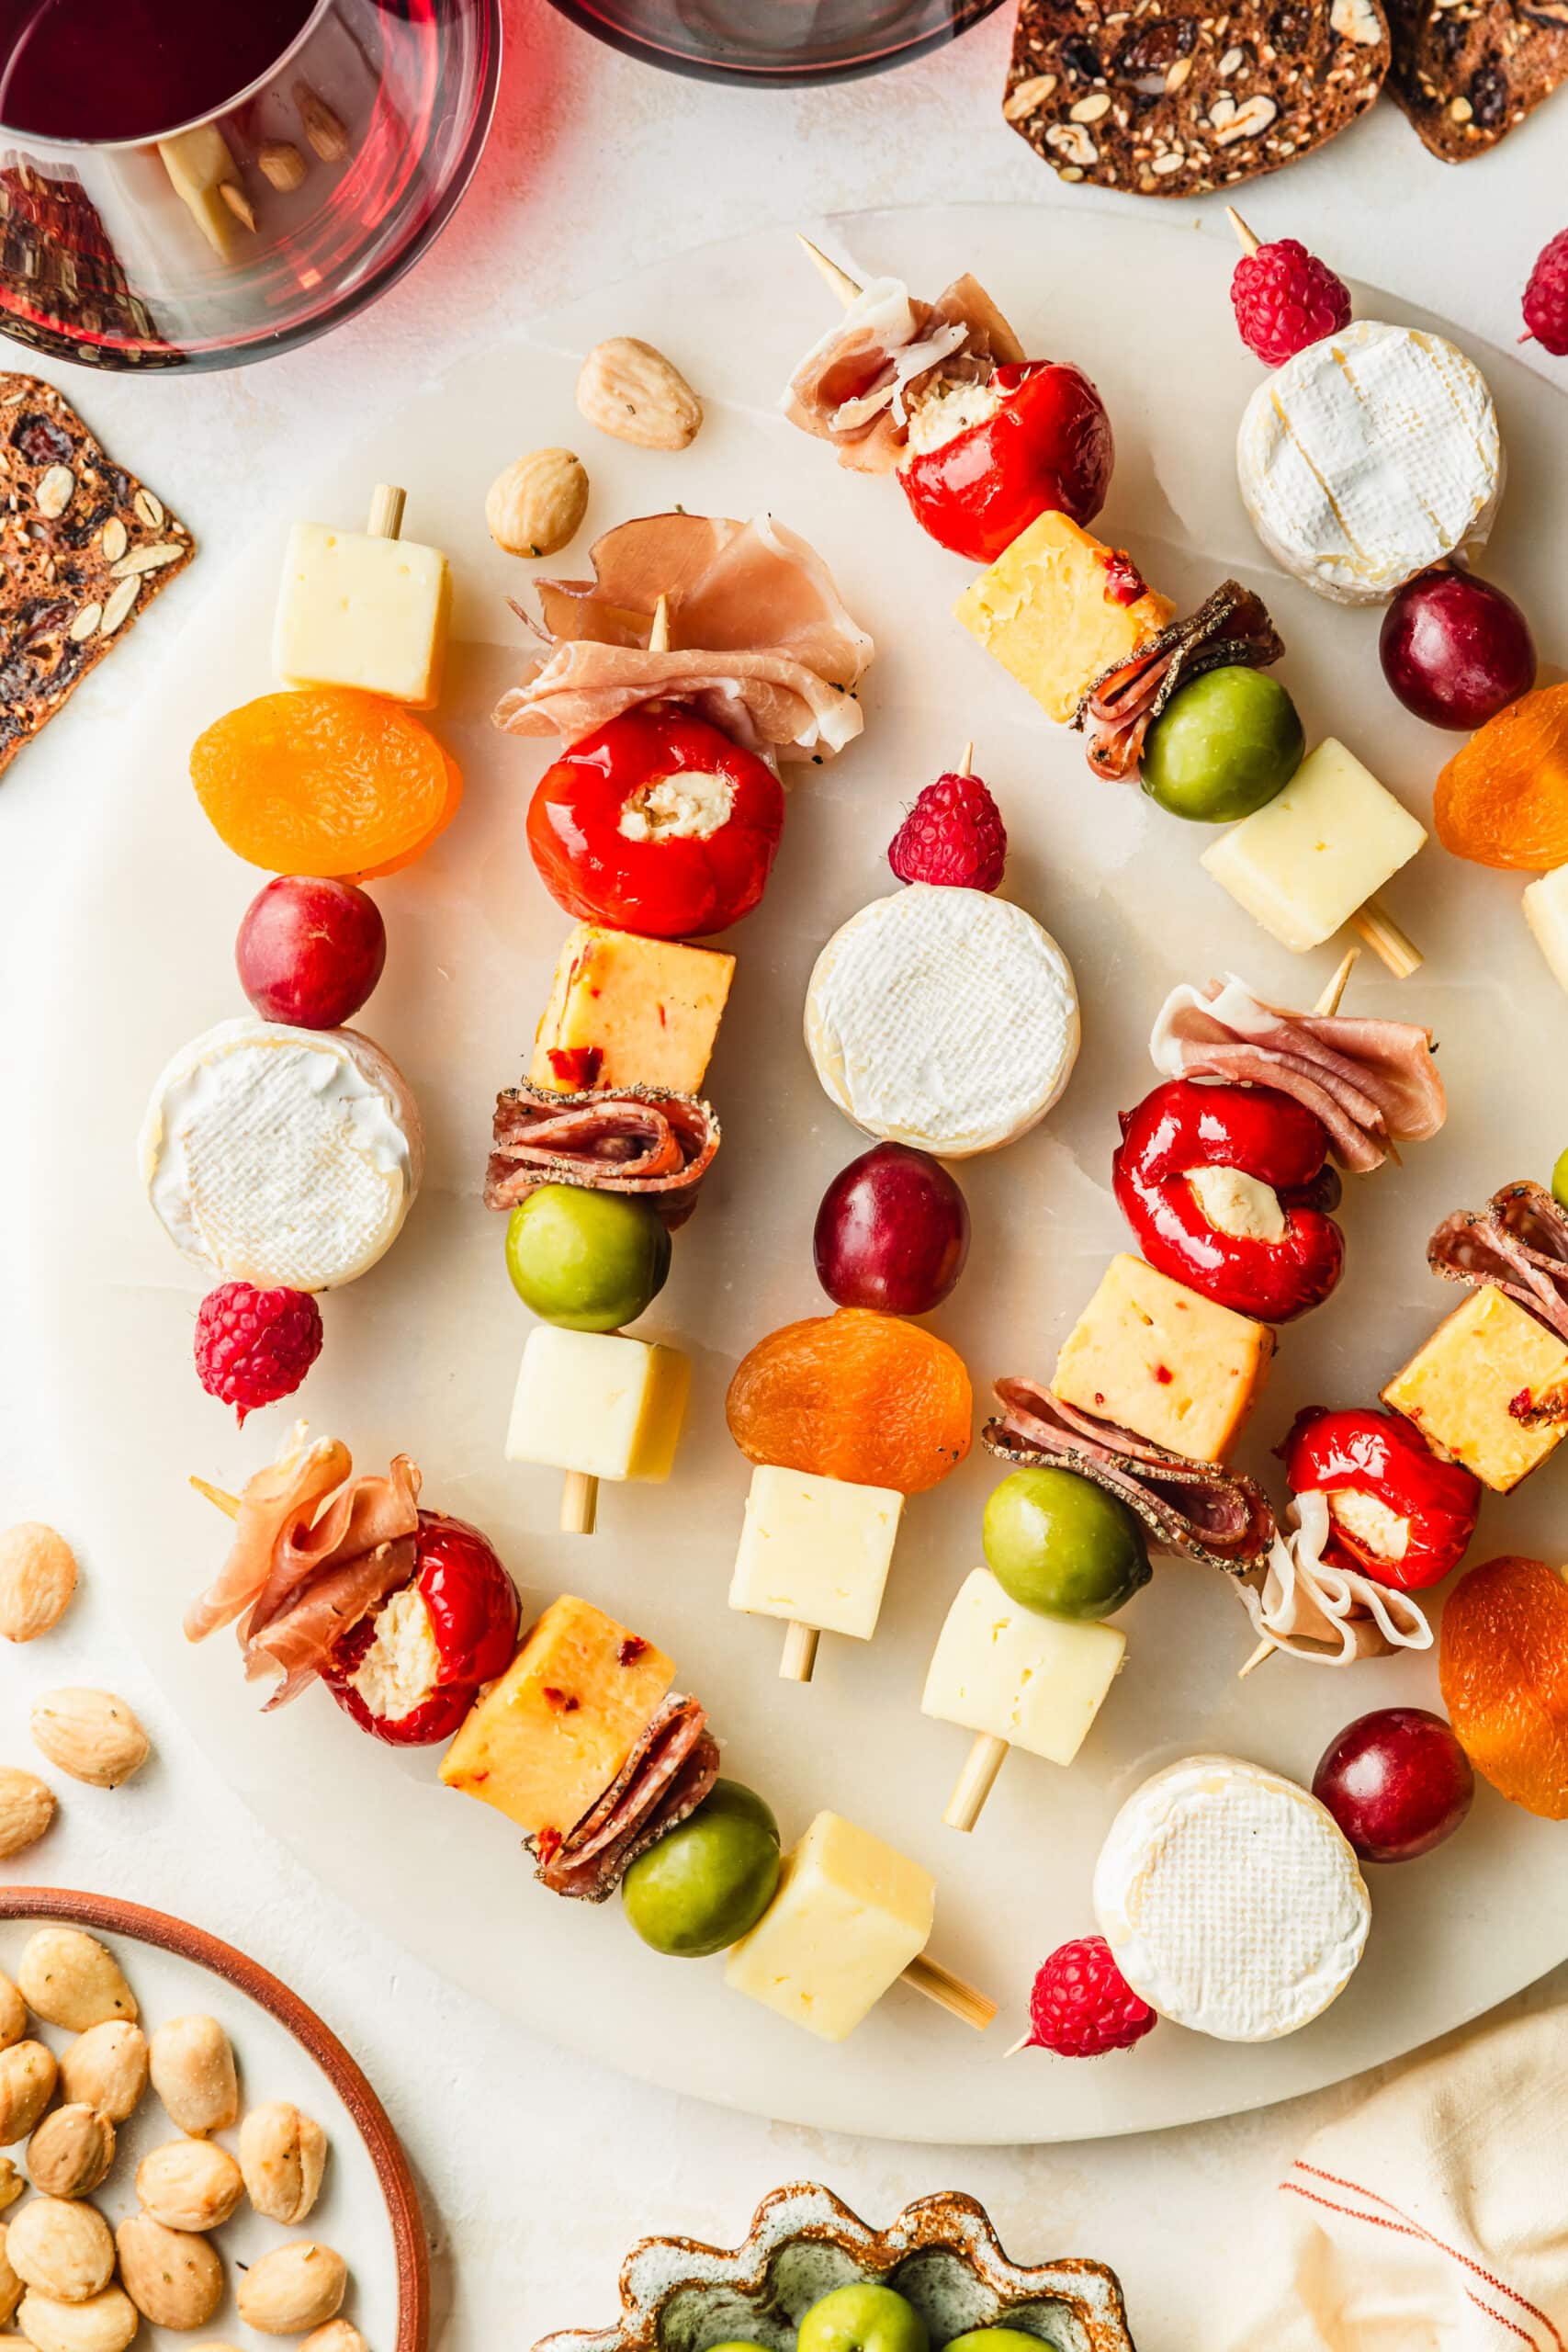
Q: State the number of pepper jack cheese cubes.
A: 5